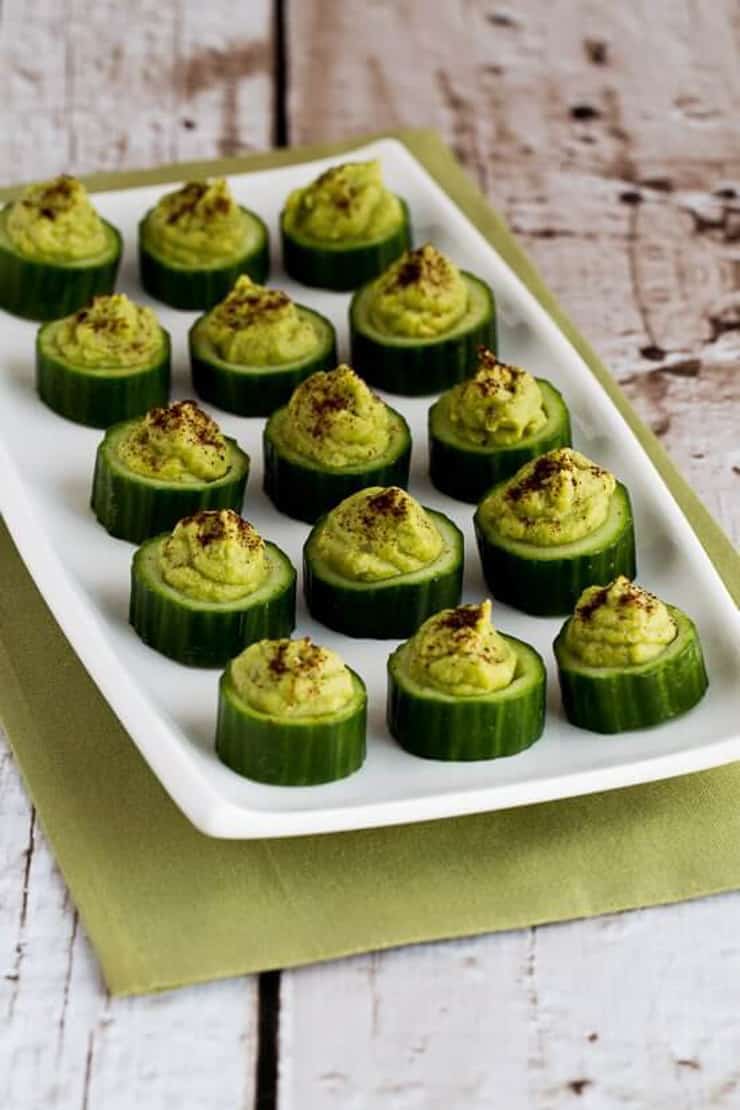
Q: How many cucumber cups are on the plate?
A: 15